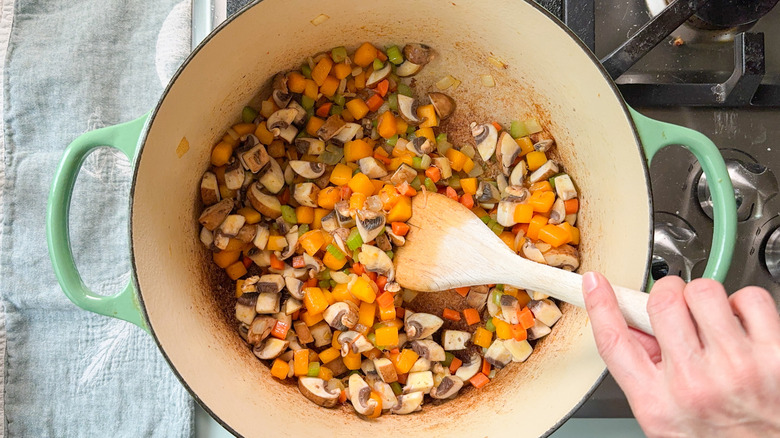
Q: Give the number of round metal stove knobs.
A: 3